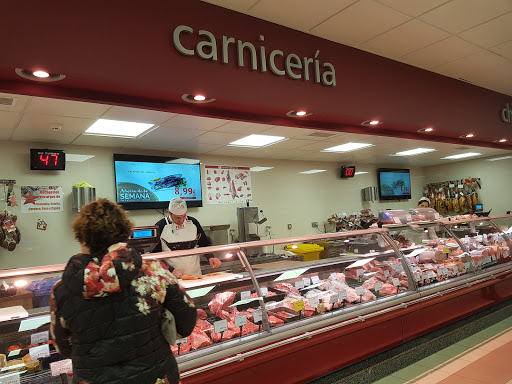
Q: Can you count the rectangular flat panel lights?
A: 5